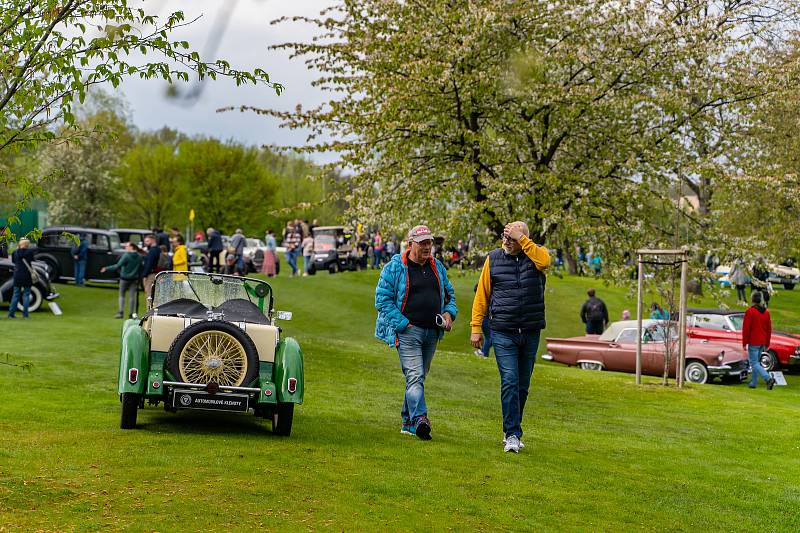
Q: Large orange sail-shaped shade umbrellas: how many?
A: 0